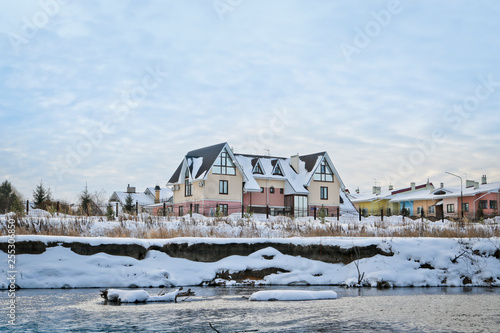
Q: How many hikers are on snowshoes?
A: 0